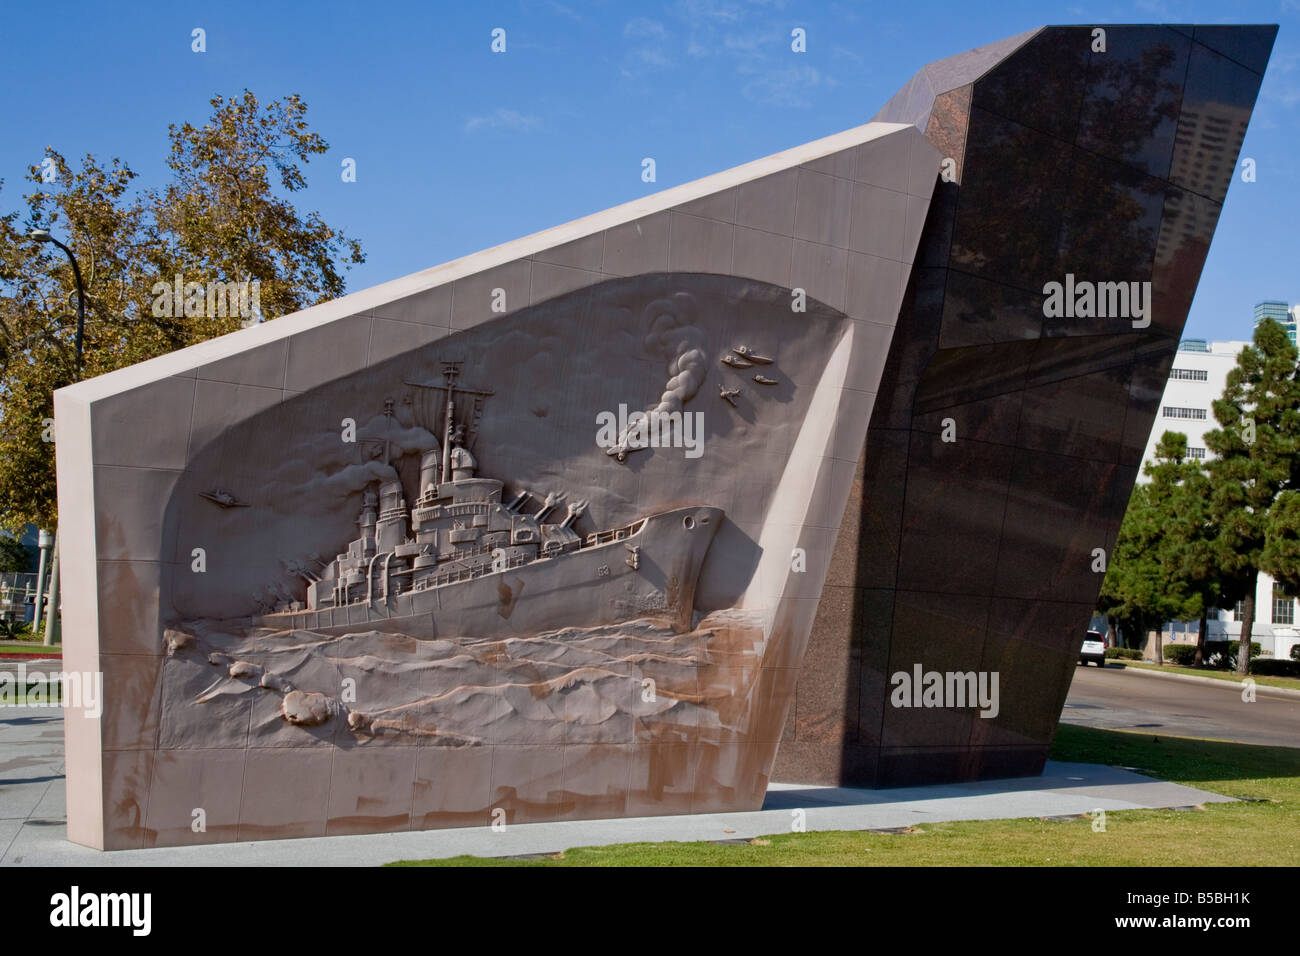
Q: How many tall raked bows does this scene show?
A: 1